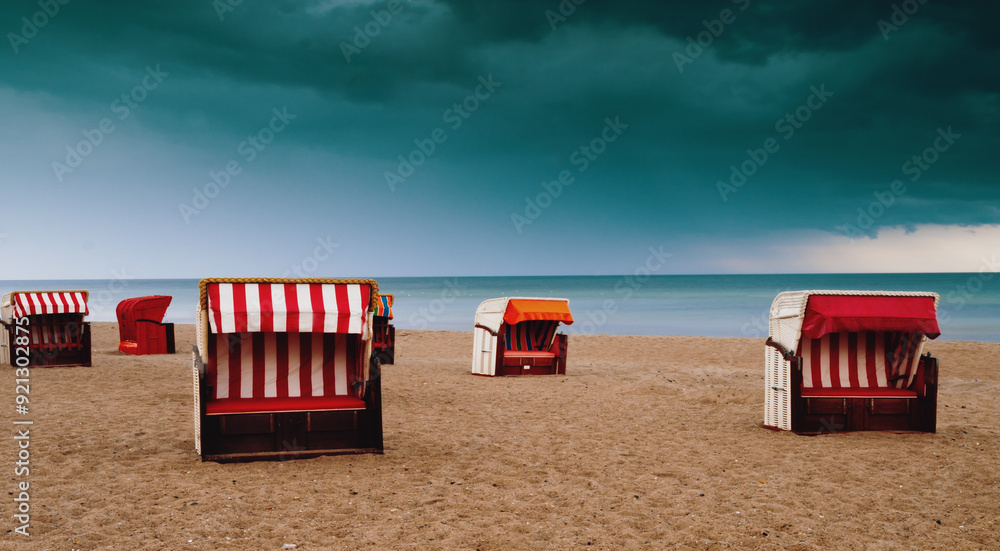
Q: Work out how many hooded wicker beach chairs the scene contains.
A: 6